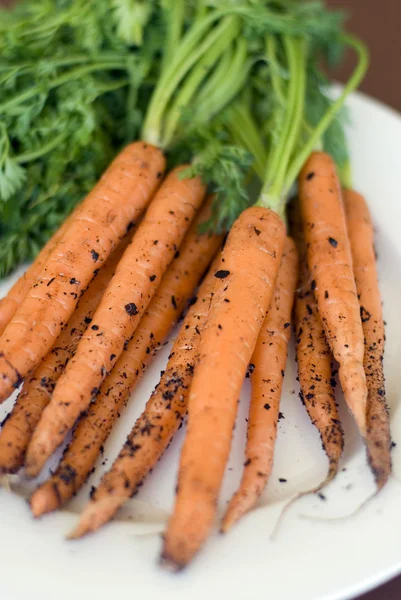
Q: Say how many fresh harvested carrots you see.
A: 11